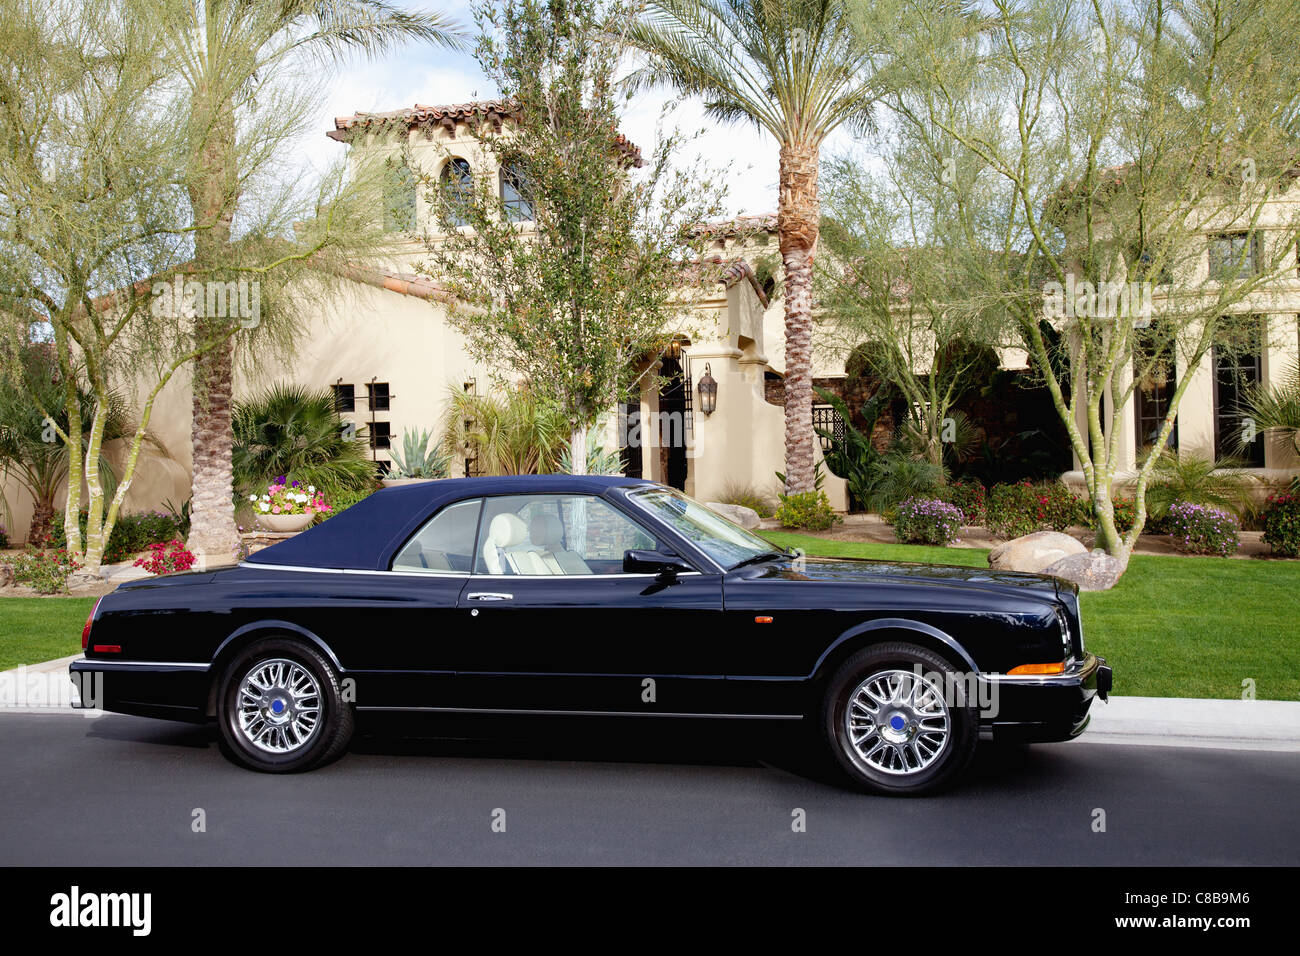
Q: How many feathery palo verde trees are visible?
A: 3